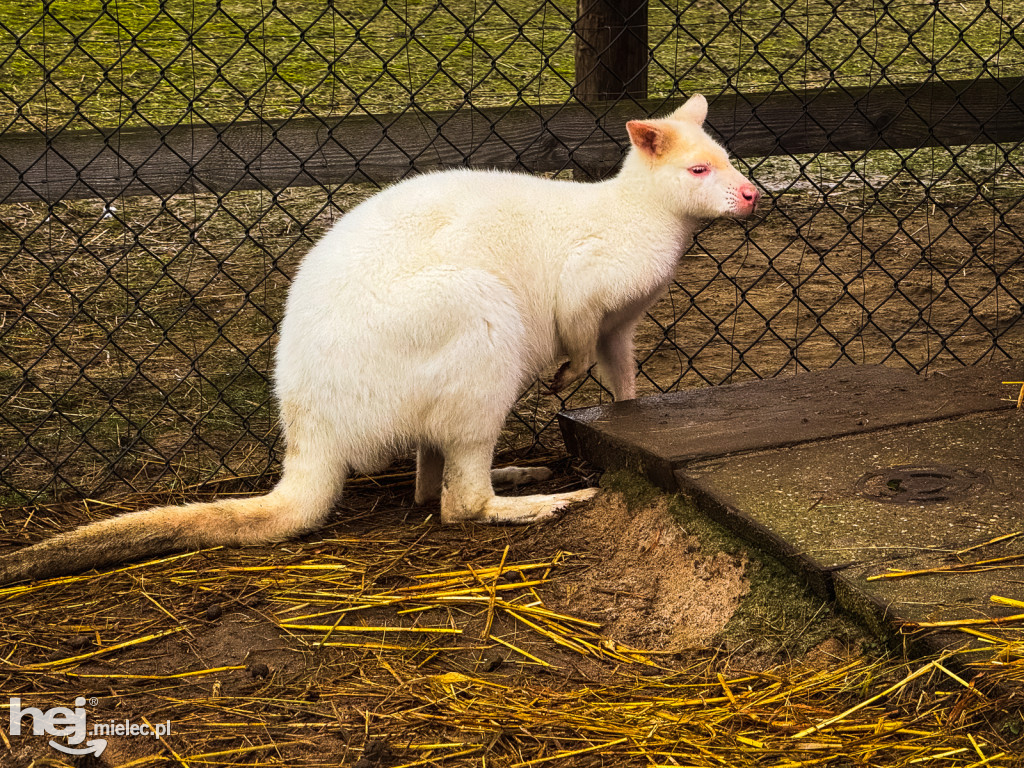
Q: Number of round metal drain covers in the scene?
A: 1